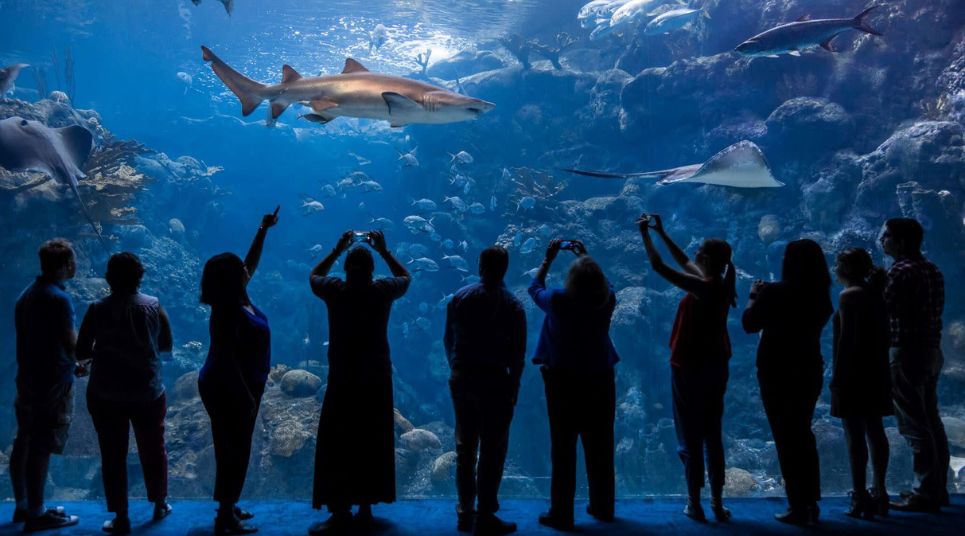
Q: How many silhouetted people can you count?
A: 10